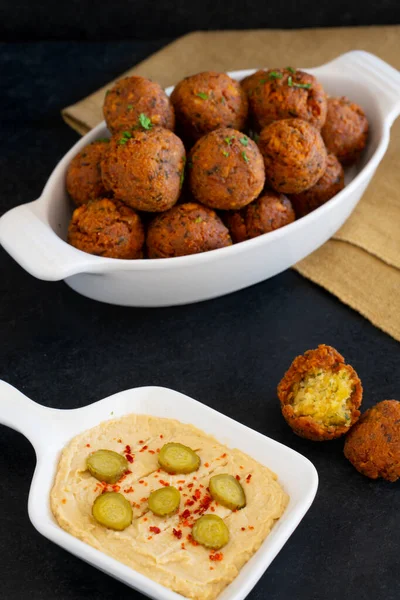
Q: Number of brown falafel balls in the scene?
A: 14